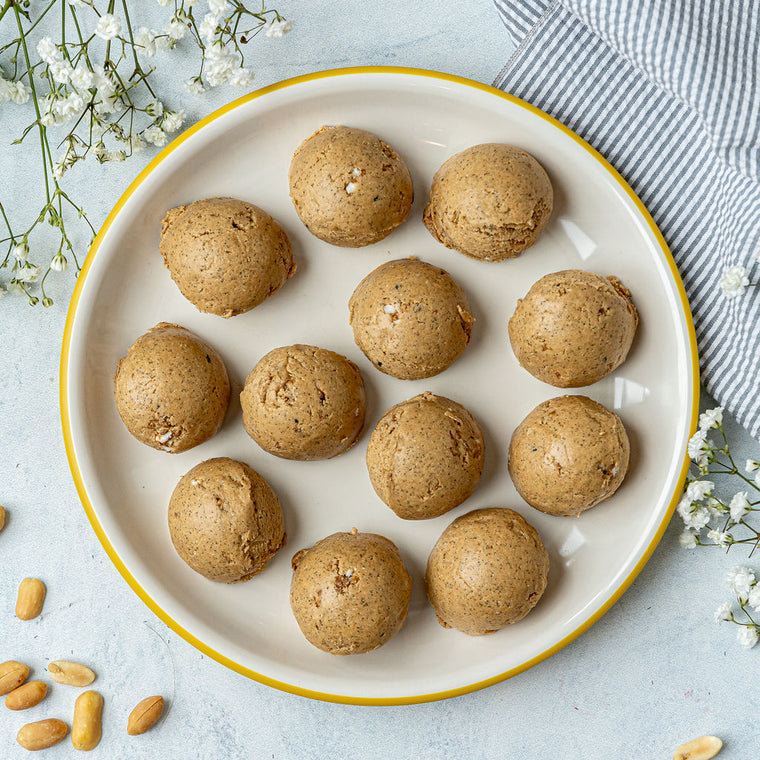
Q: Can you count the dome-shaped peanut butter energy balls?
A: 12